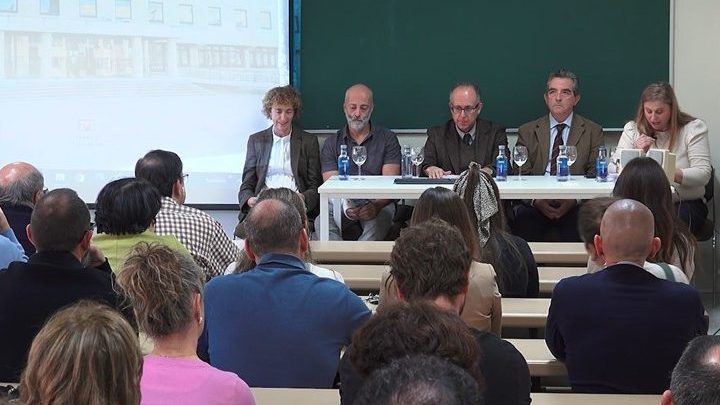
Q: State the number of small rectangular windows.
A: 9